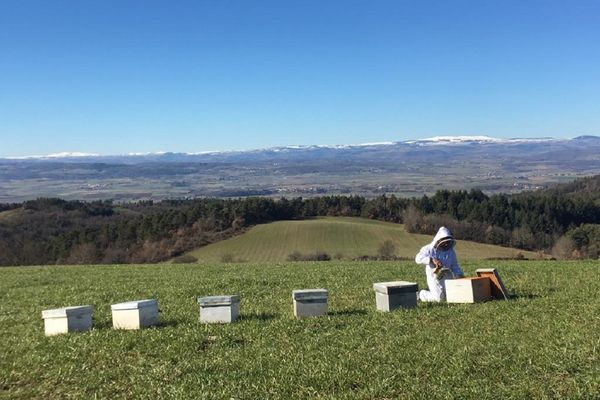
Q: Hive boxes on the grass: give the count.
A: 6